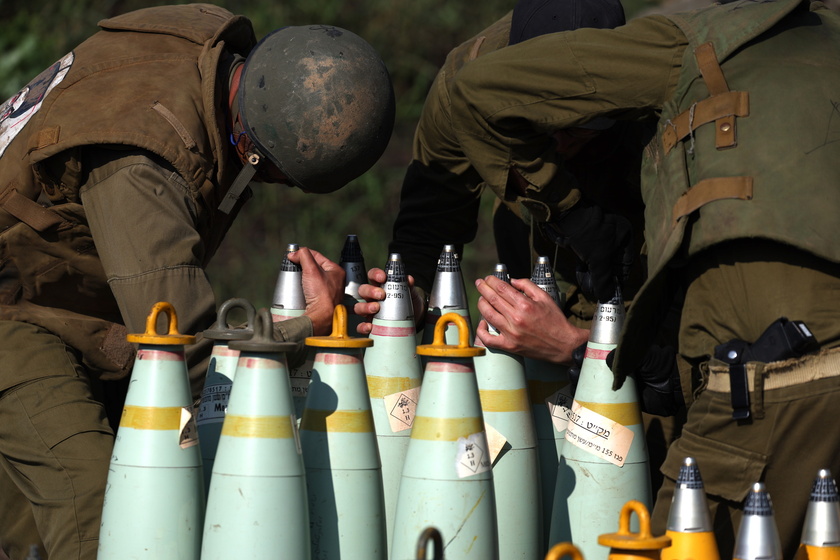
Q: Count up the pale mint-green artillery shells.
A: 12